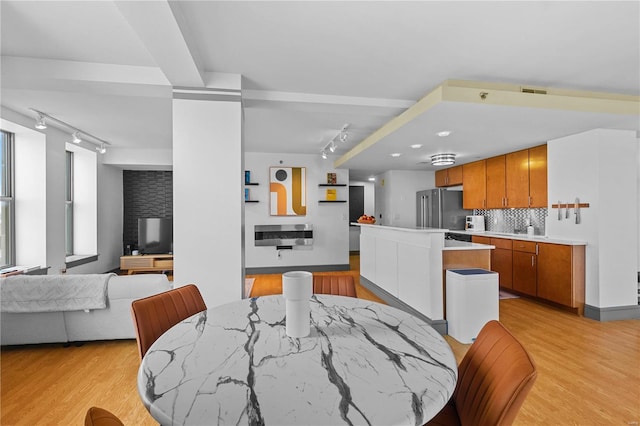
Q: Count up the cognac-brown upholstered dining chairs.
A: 4